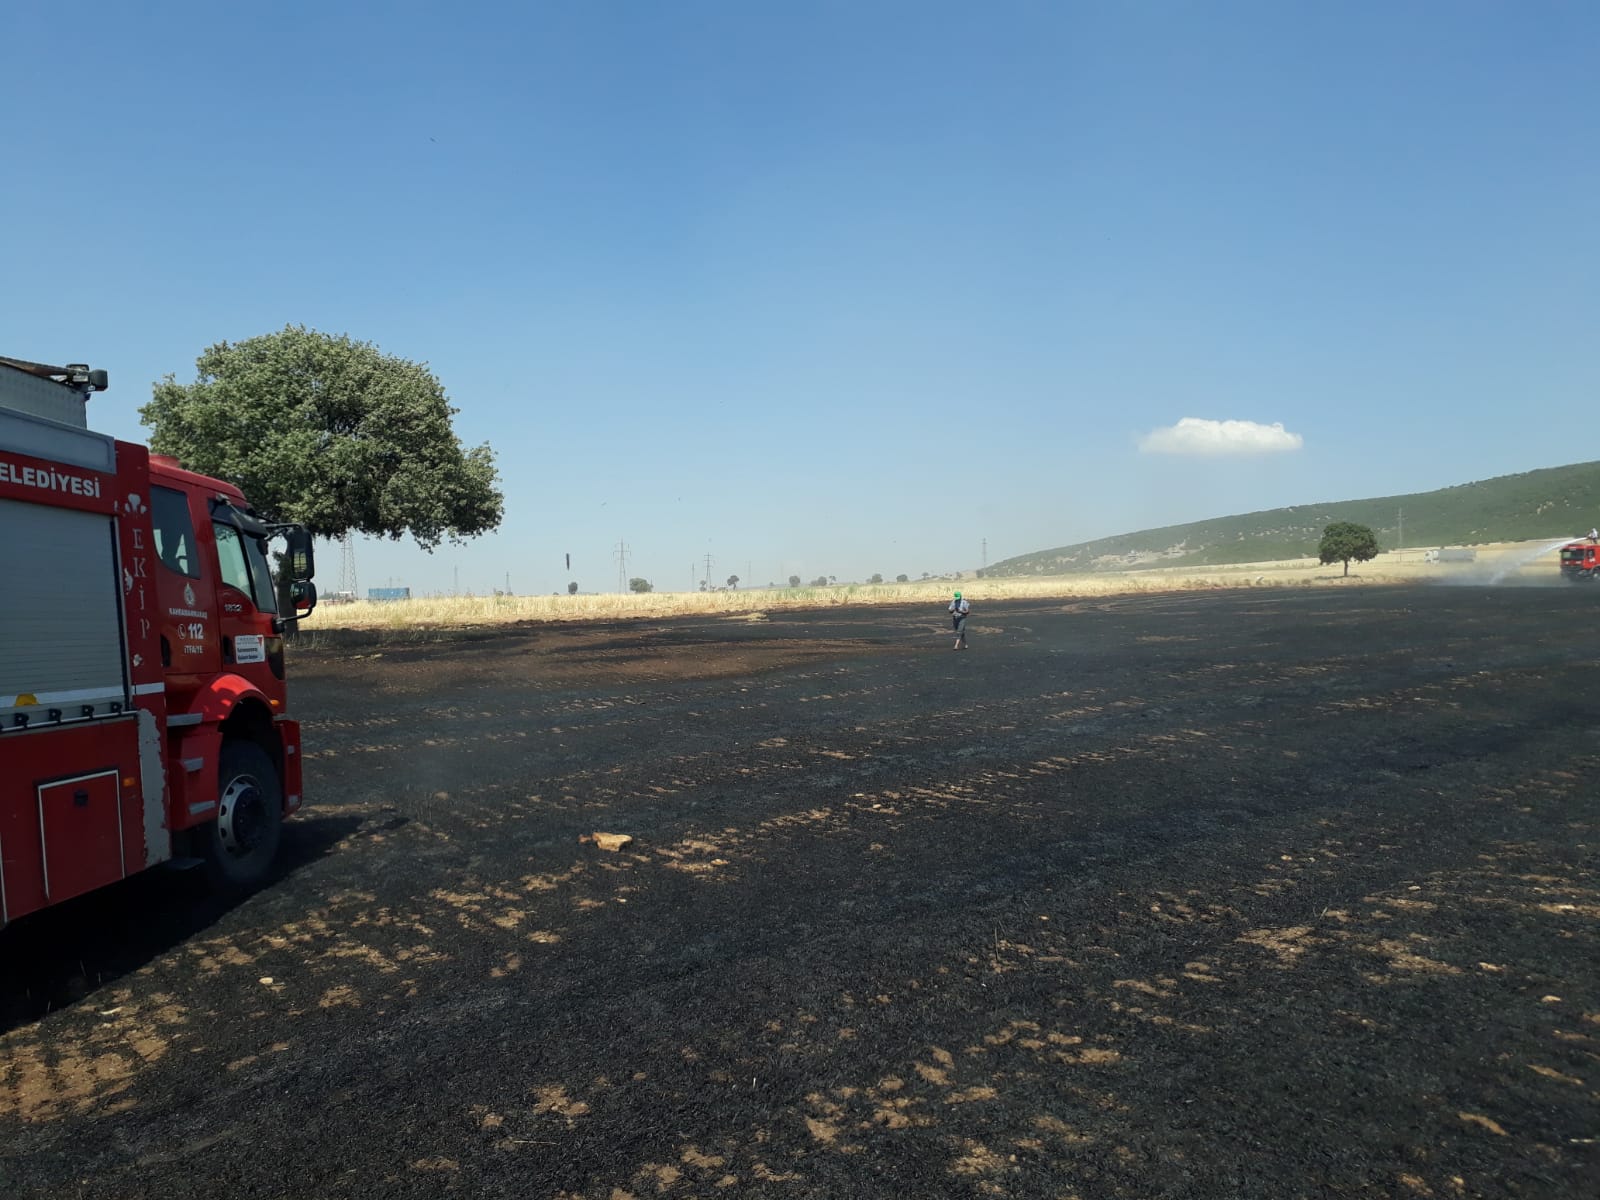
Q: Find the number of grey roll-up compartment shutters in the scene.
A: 1